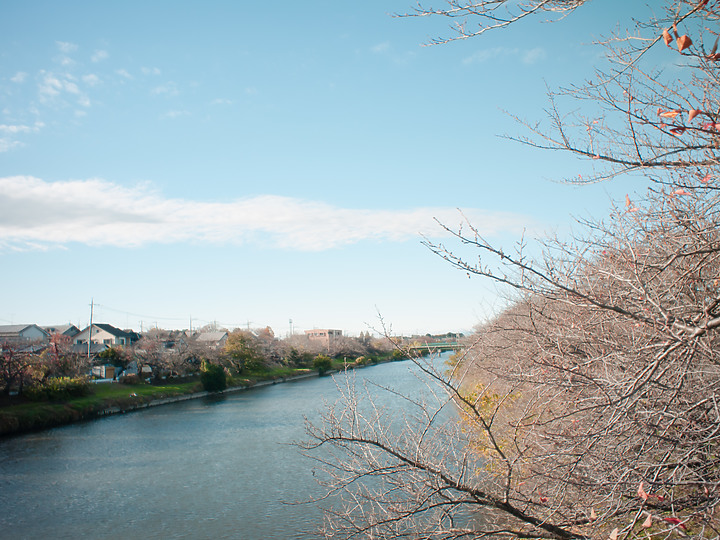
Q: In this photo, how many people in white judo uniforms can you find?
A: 0